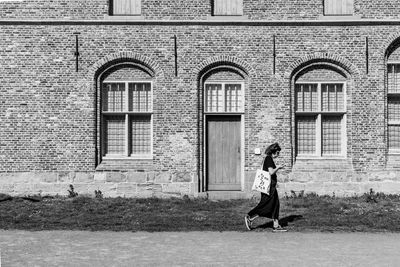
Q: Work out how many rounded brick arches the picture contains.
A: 4